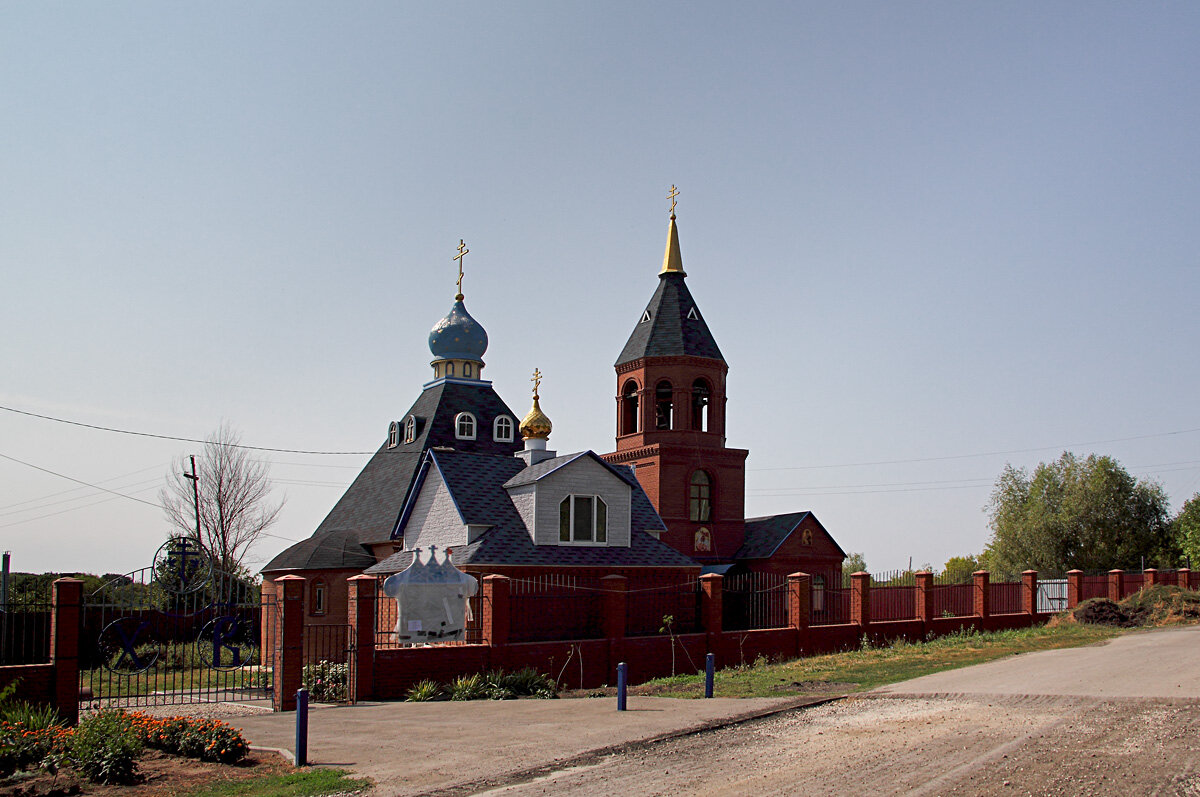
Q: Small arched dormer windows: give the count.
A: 4